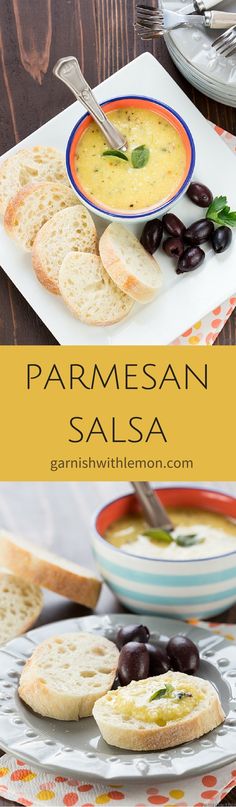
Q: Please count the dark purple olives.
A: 11